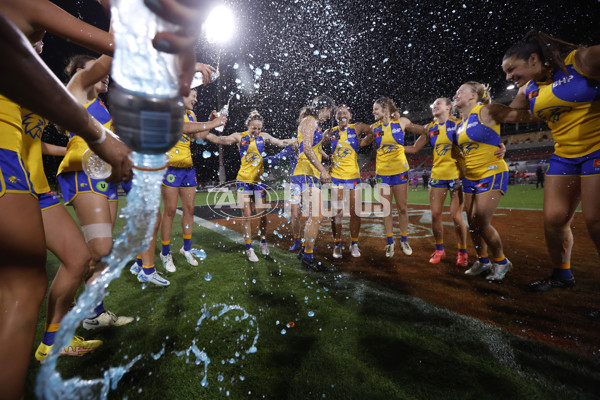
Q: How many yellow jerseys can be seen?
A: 11